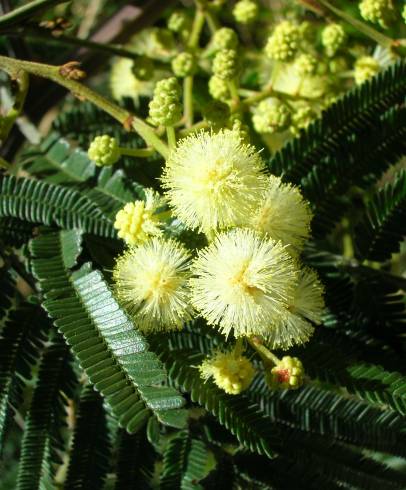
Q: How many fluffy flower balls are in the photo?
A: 5